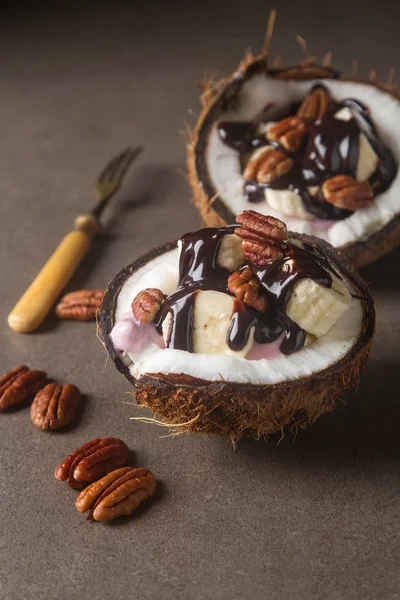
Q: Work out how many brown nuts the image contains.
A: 13